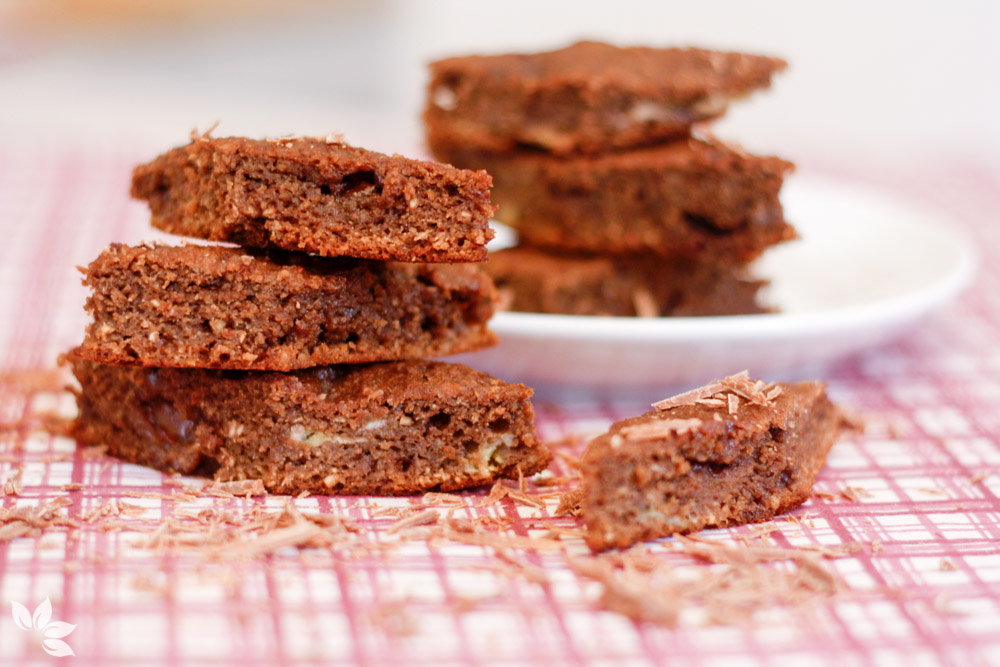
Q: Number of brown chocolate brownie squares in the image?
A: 7